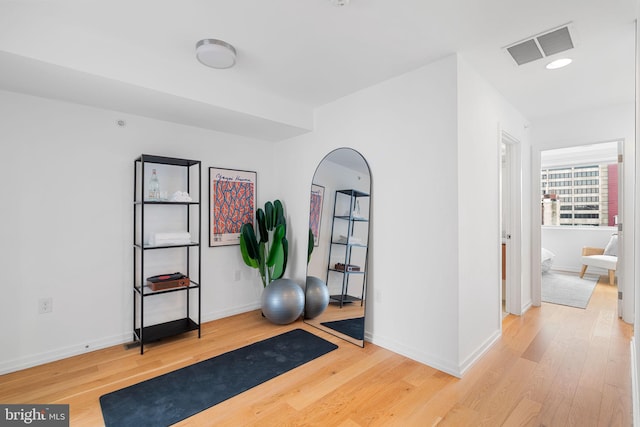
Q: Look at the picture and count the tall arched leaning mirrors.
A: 1